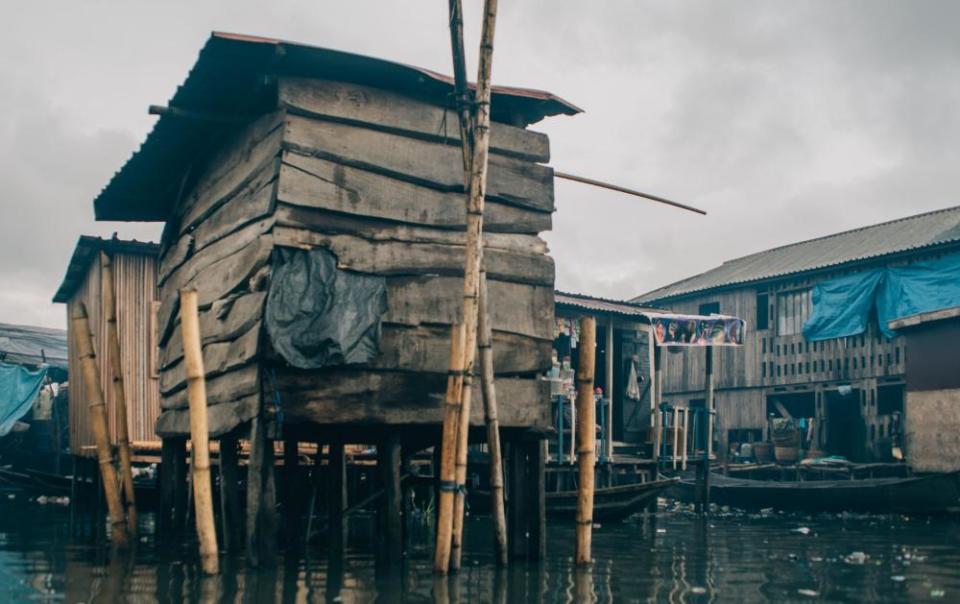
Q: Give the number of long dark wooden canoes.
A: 2